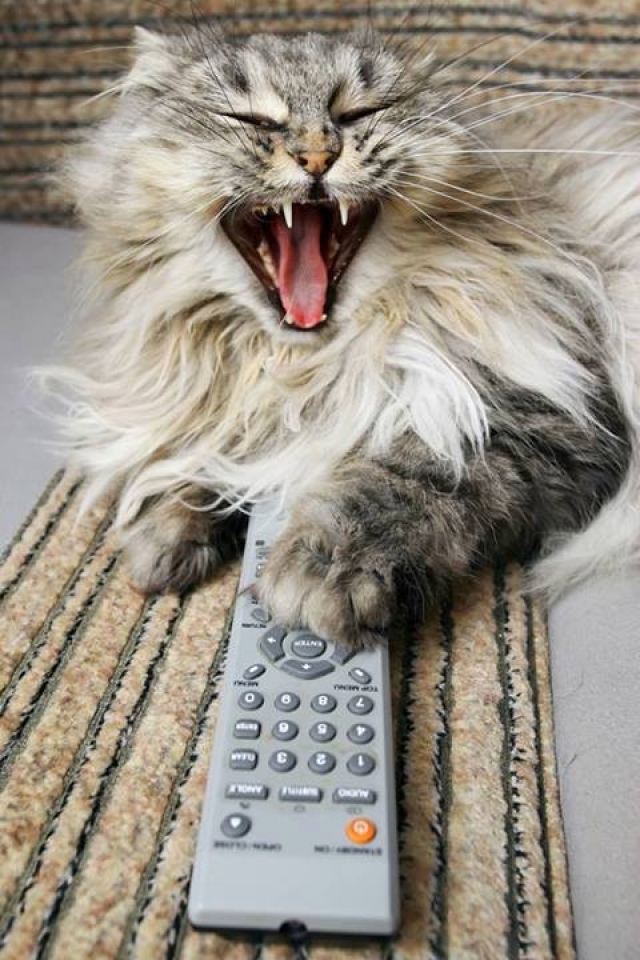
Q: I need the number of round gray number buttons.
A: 10